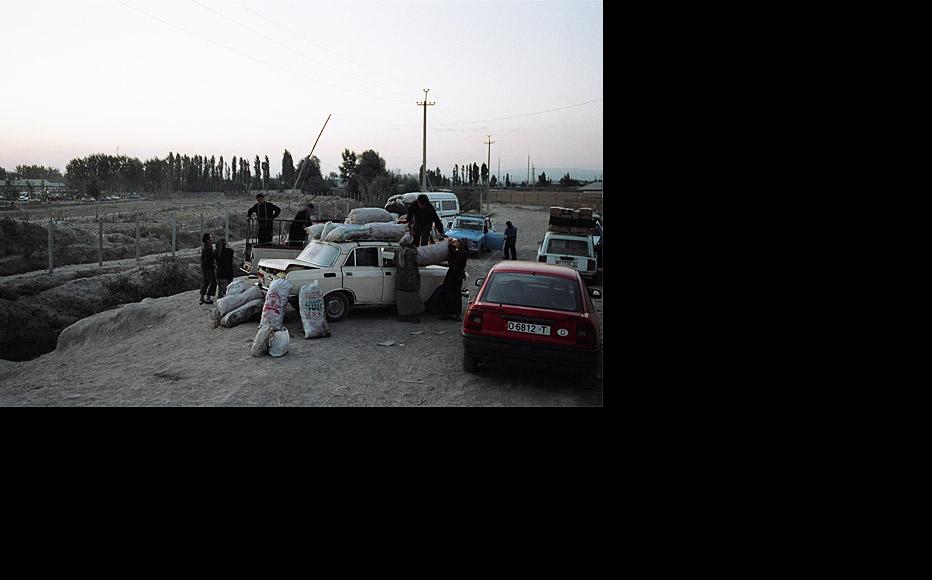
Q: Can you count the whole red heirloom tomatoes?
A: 0